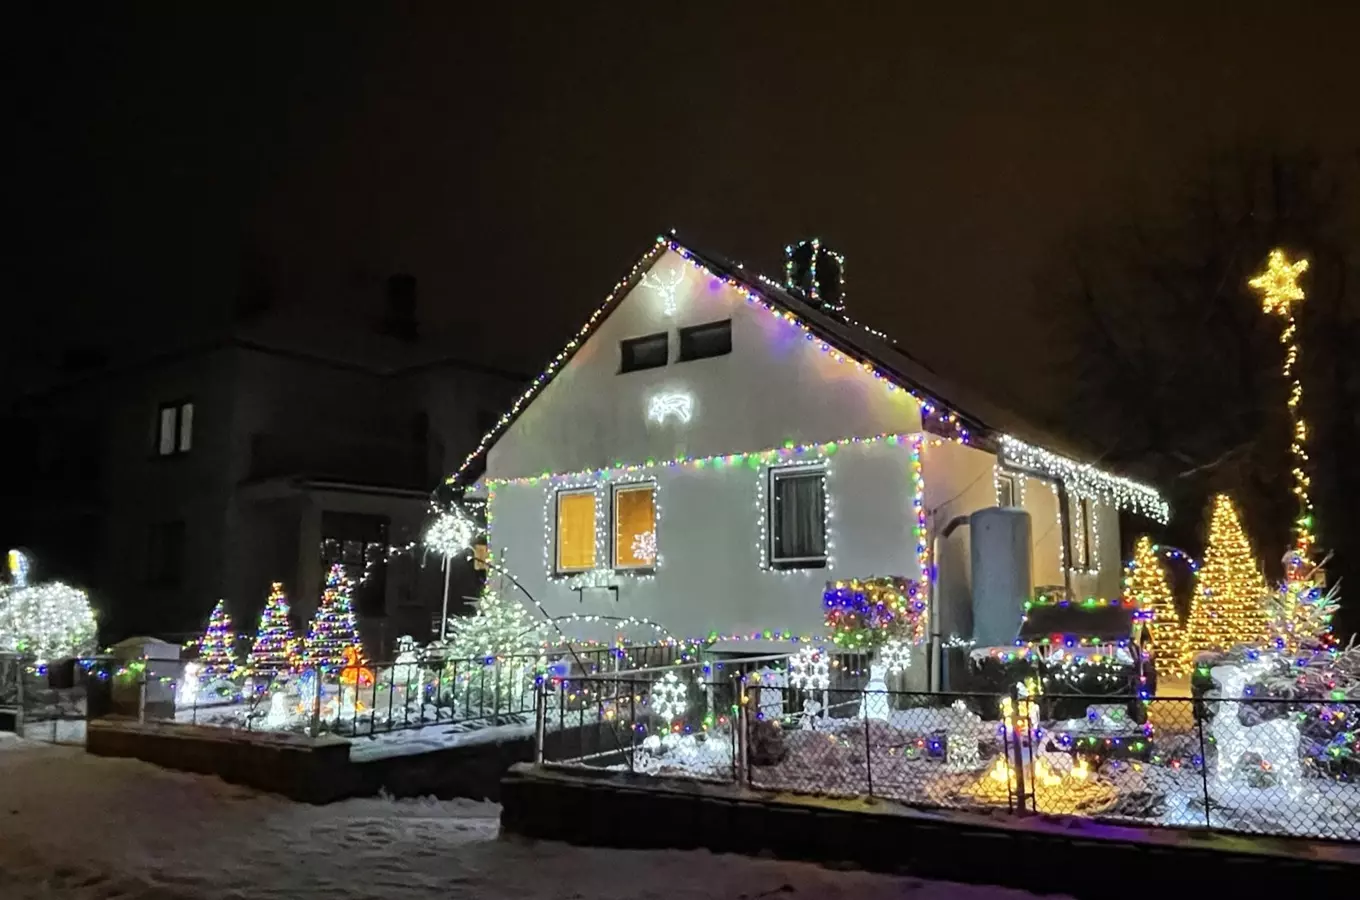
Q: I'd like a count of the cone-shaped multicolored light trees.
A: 3